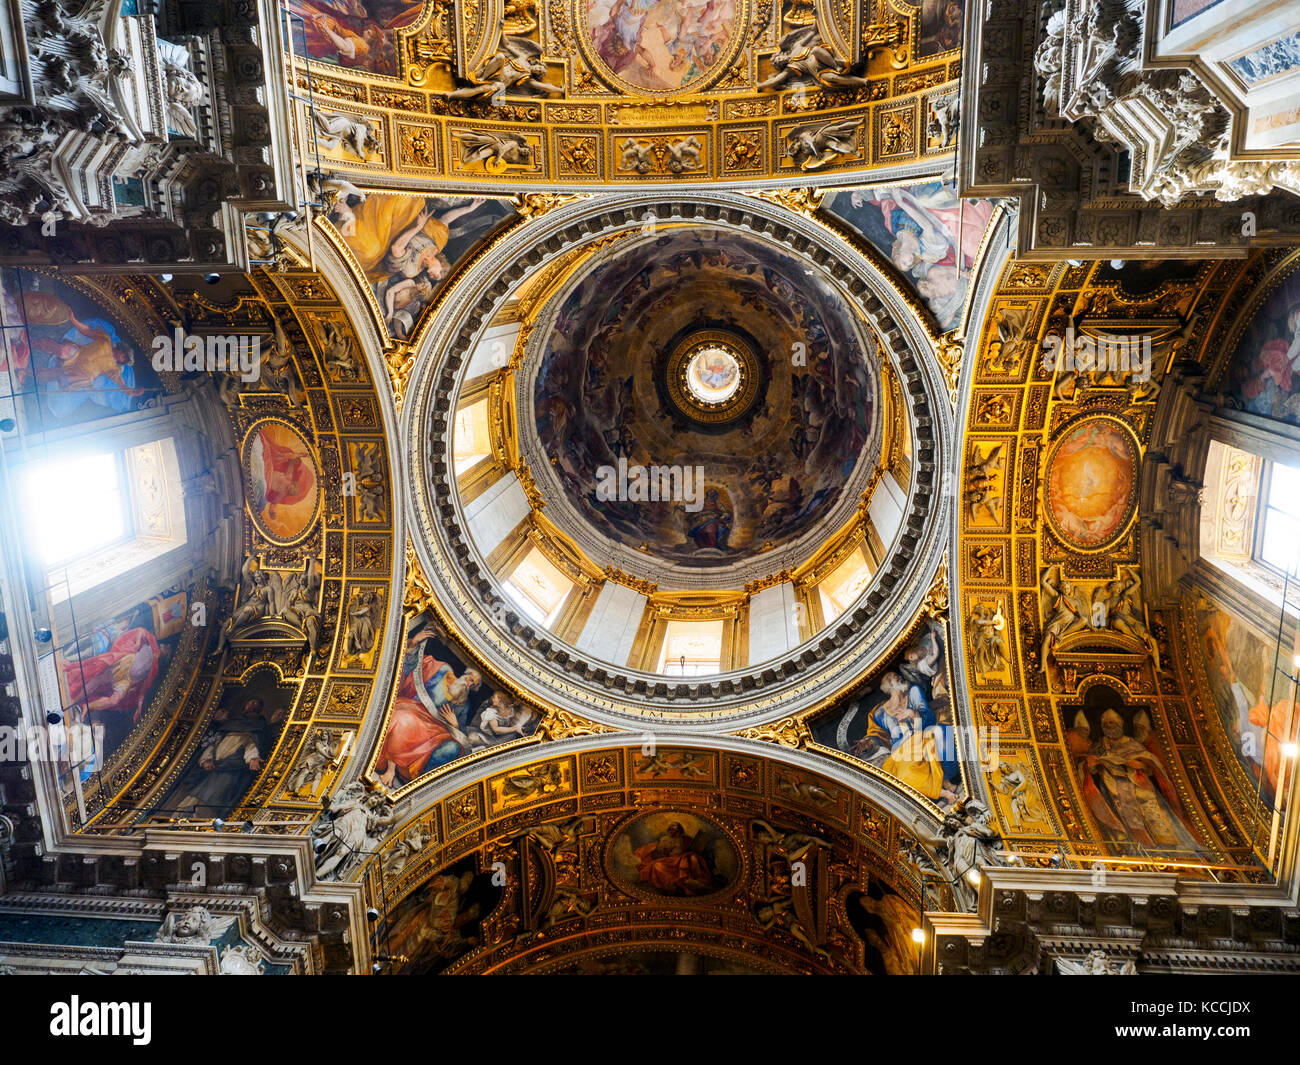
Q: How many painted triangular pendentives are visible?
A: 4